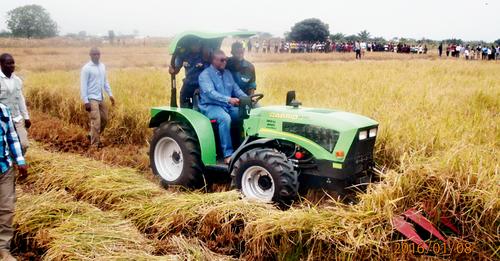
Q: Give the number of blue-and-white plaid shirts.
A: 1